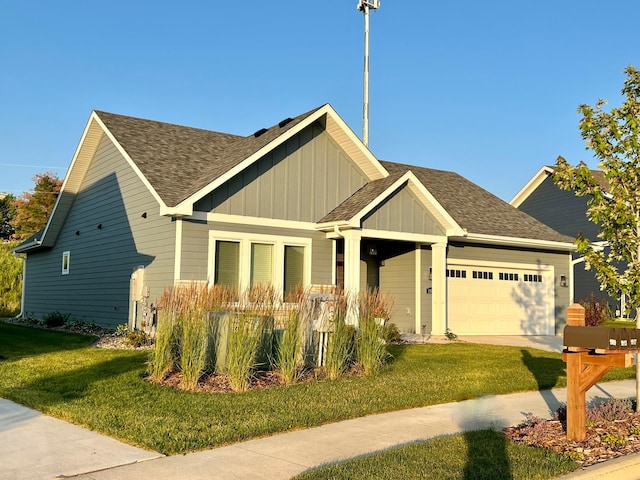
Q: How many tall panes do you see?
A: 3